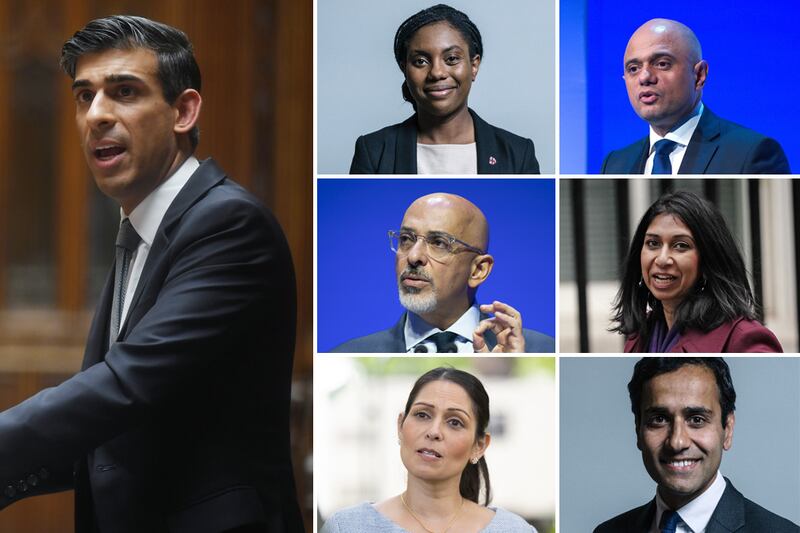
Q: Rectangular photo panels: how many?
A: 7